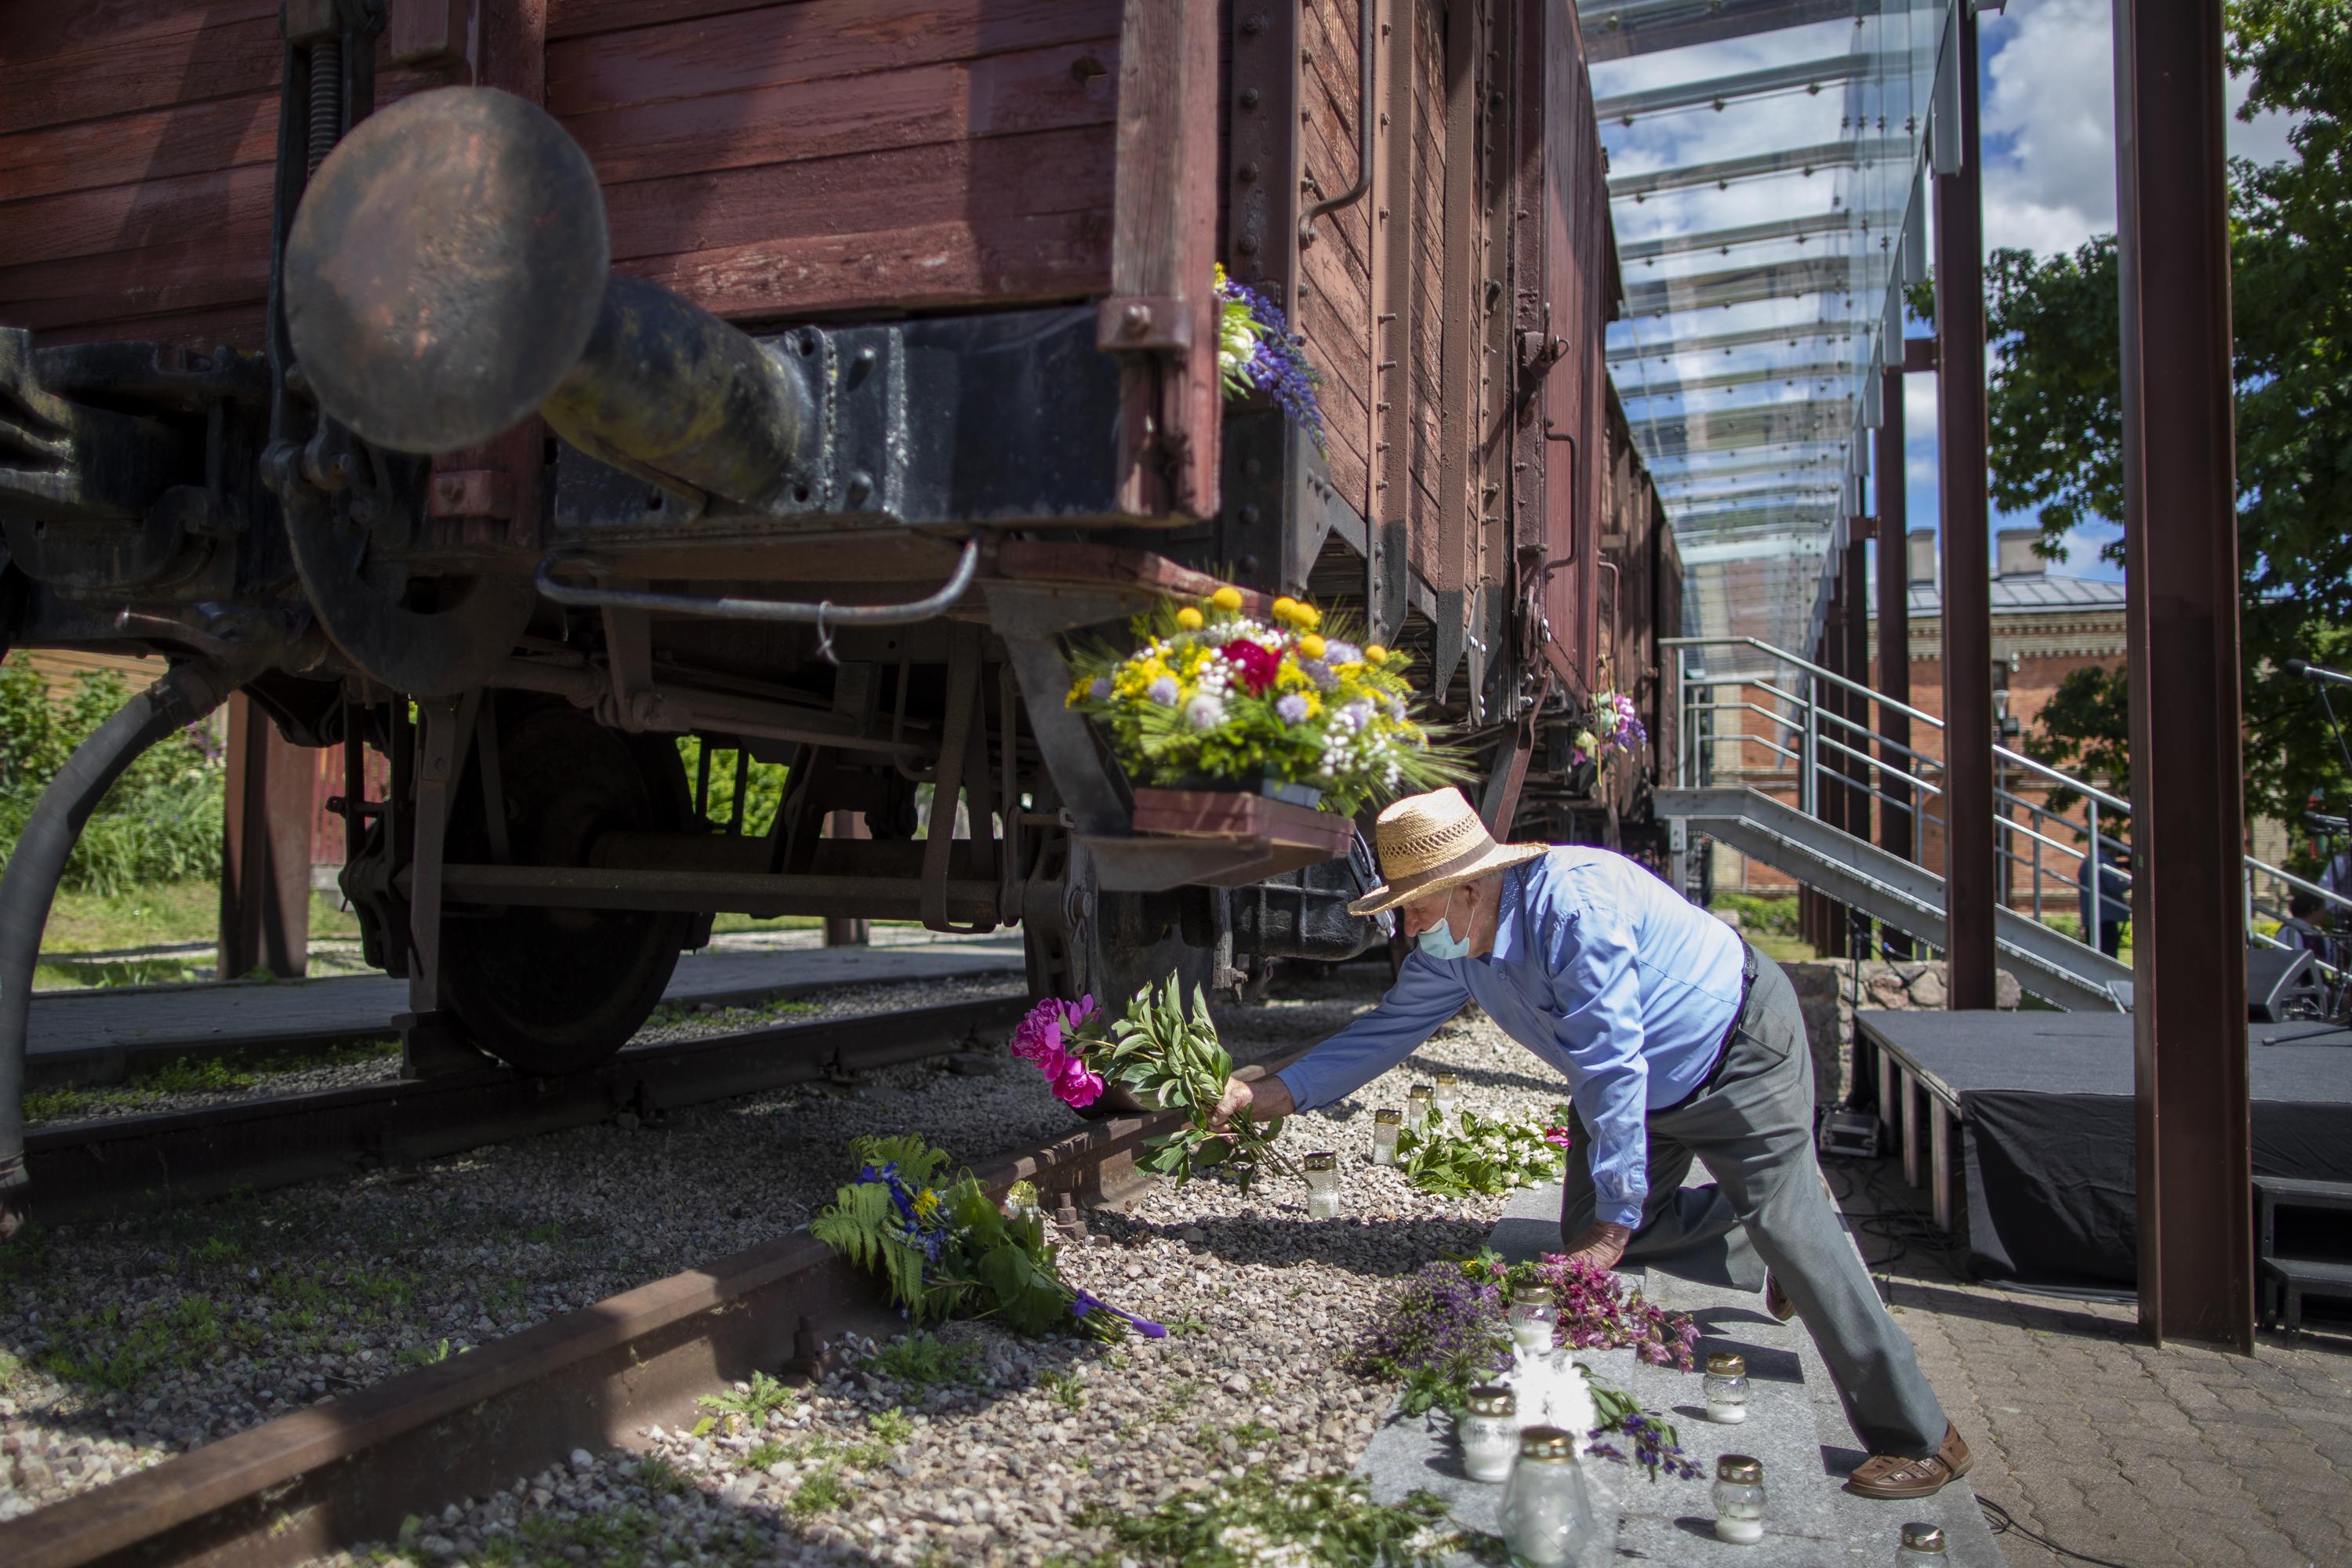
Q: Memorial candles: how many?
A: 10